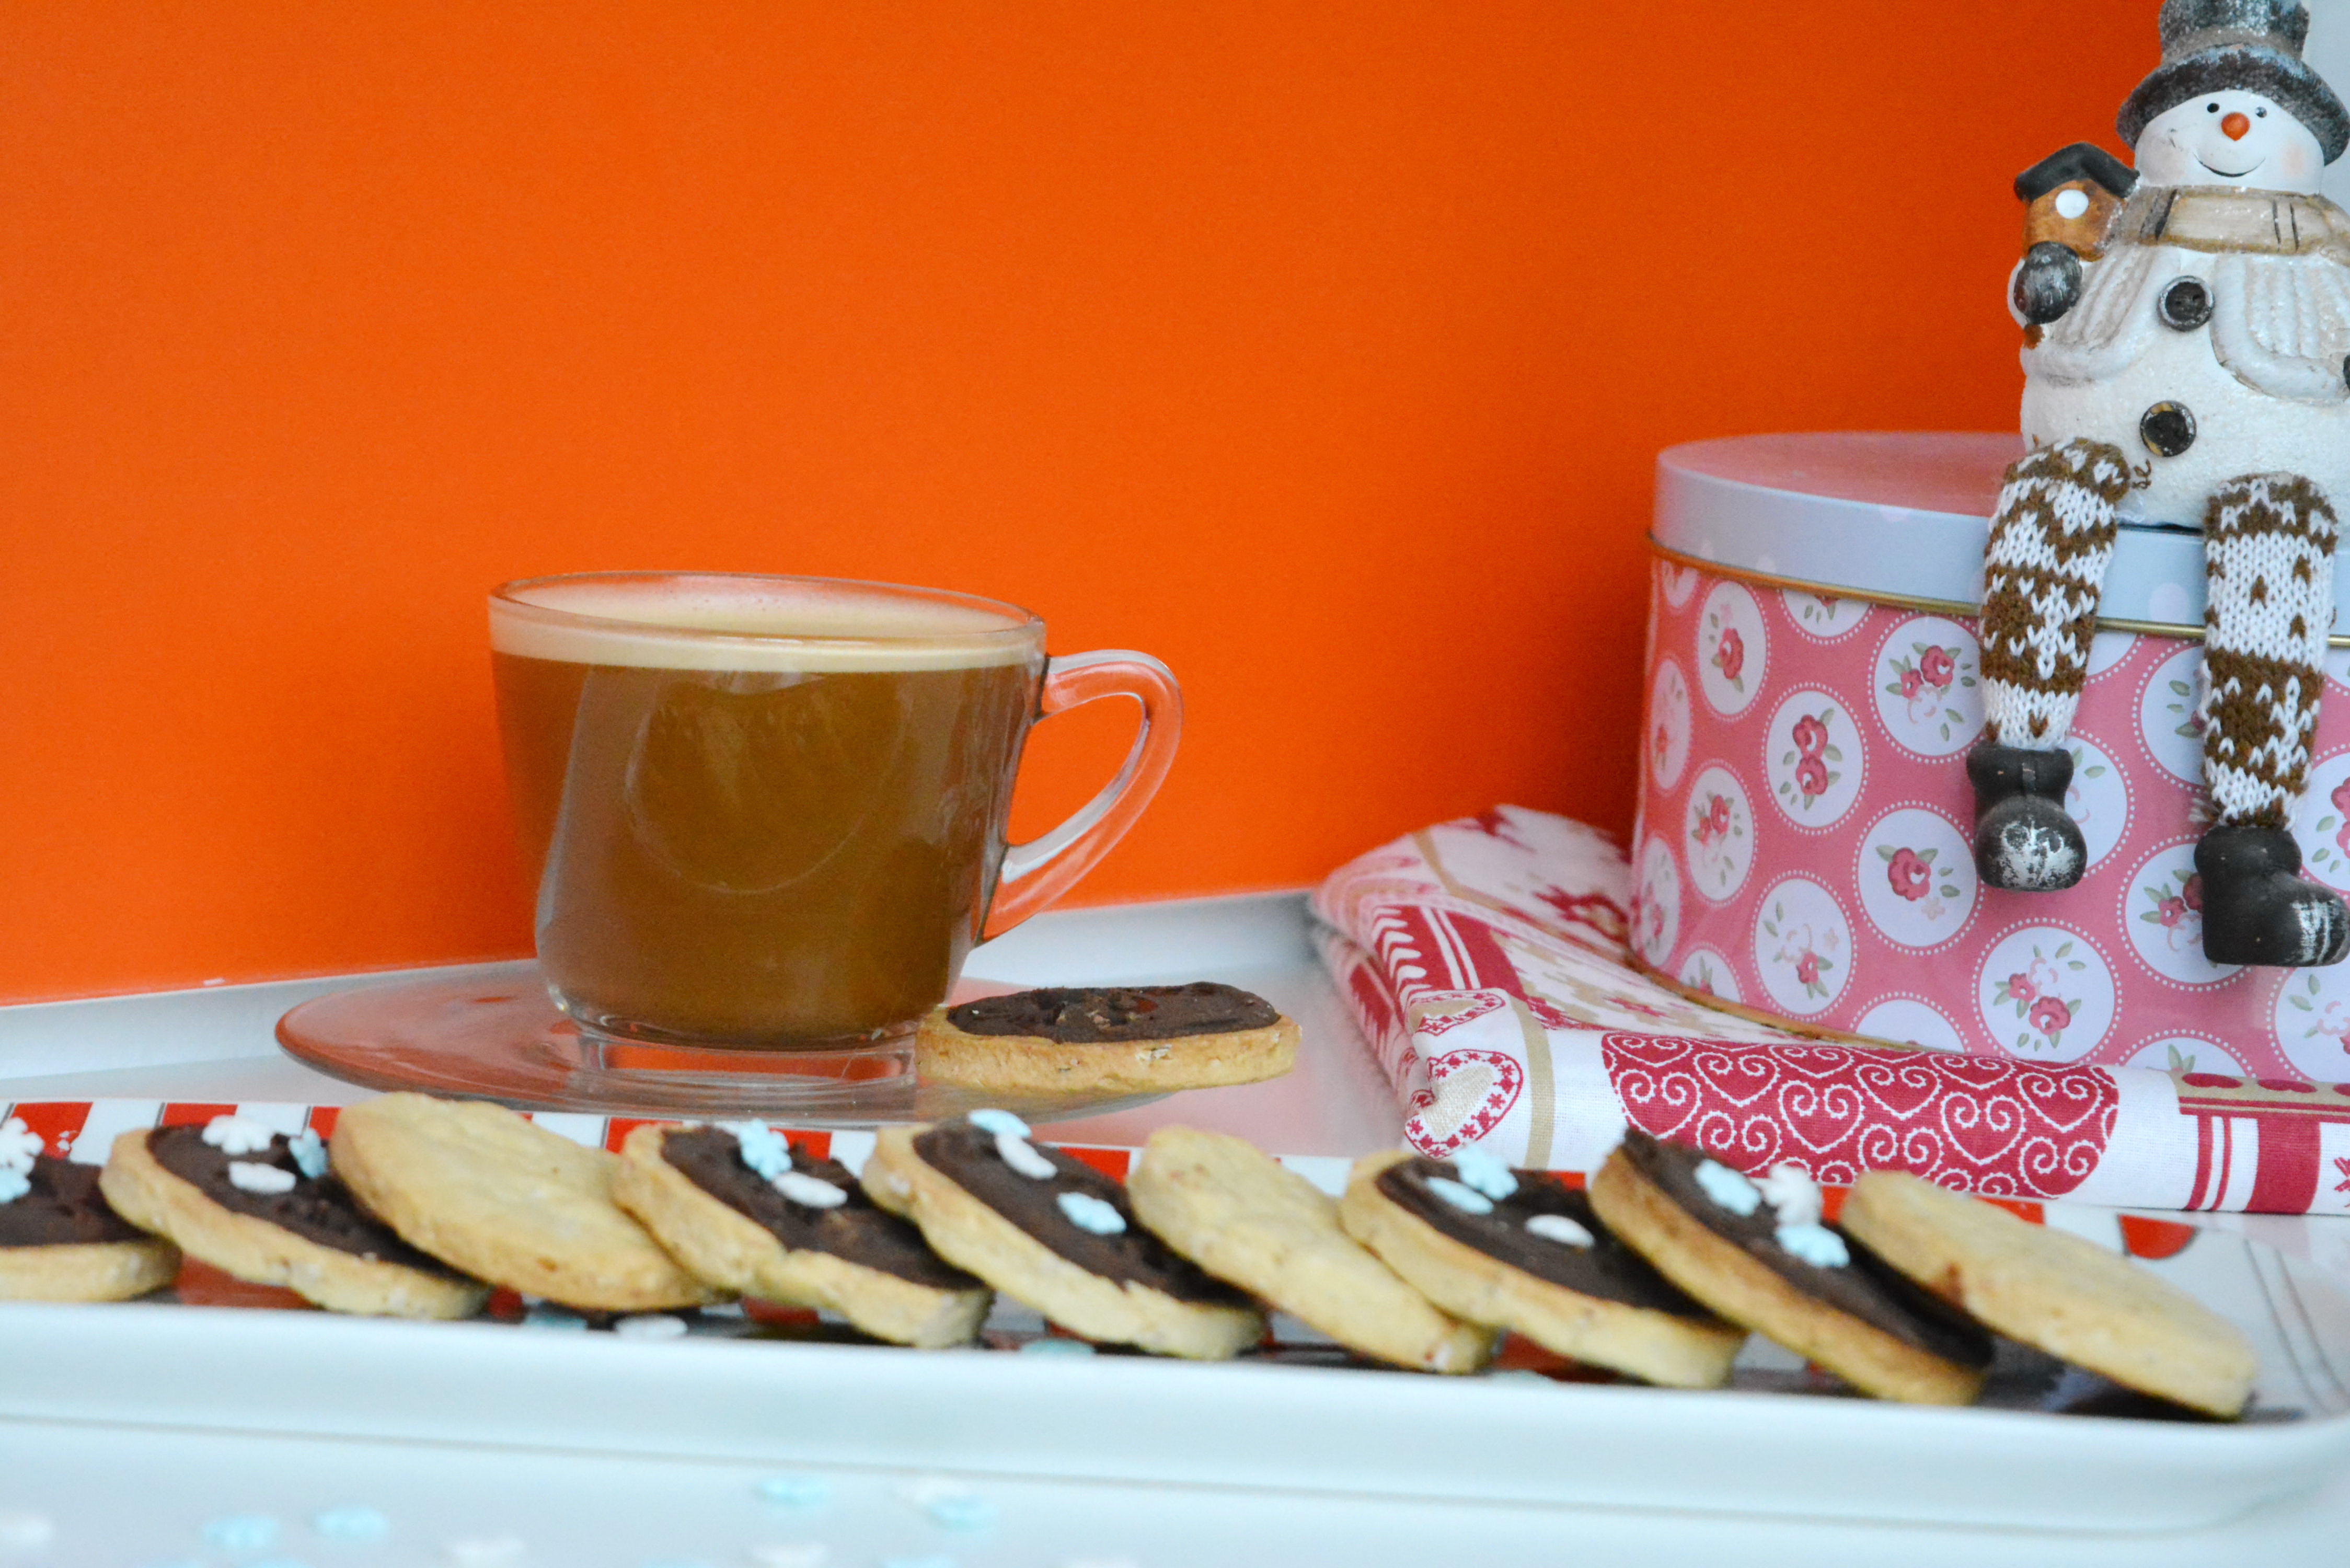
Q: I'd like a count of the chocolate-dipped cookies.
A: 7